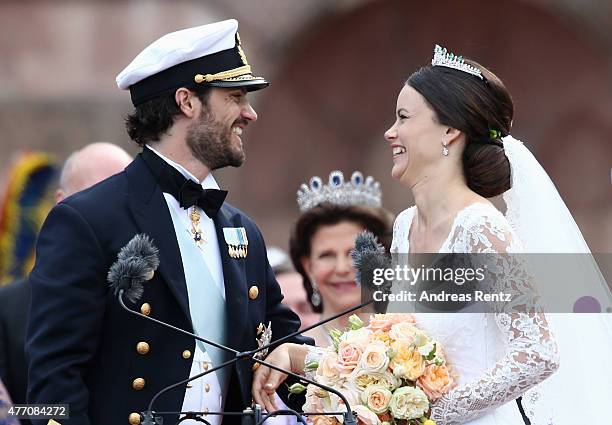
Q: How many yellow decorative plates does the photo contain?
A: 0